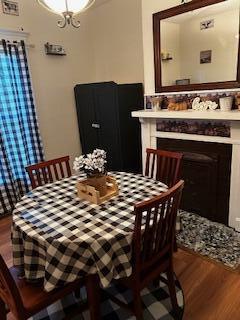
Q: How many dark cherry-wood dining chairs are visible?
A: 4